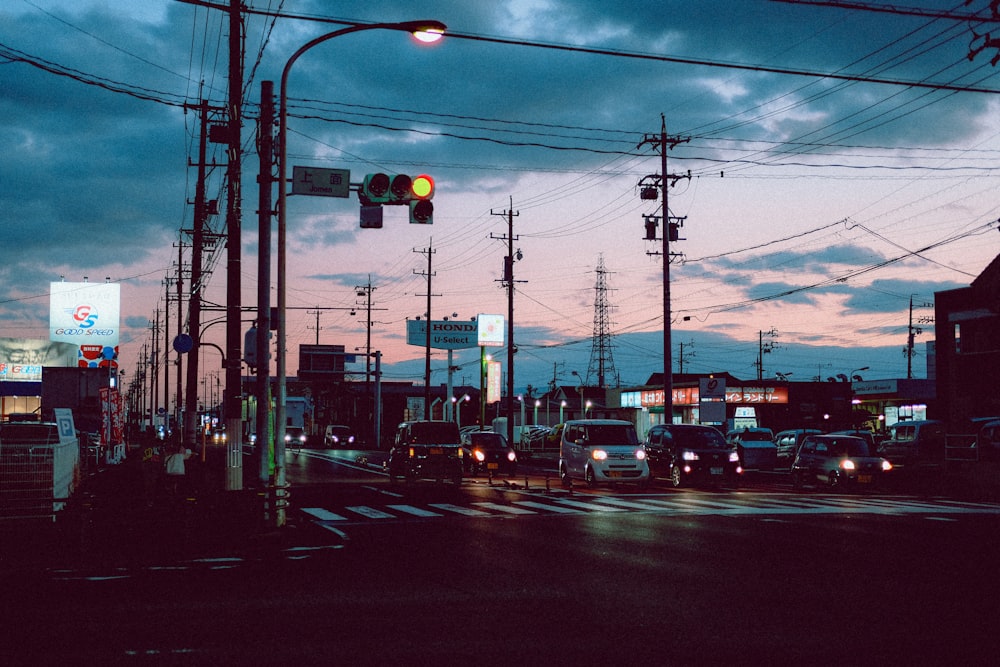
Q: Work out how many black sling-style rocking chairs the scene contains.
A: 0